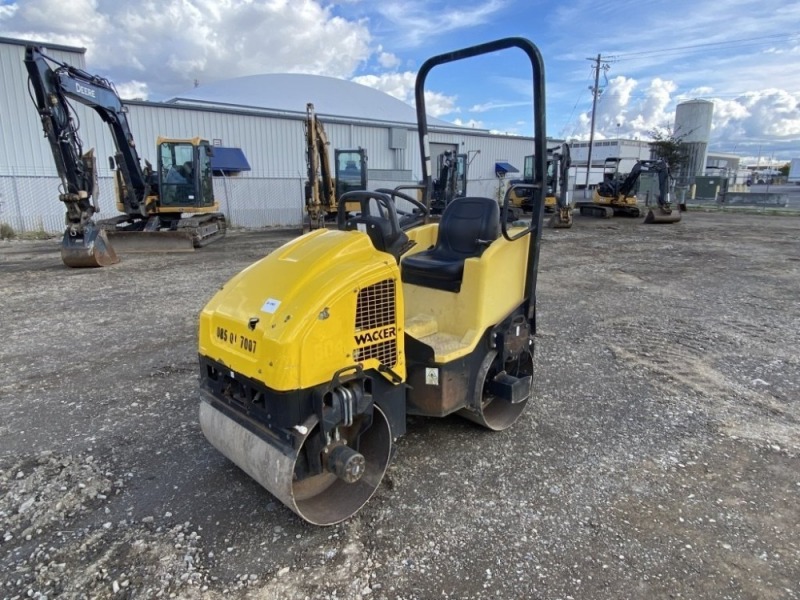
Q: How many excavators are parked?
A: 5